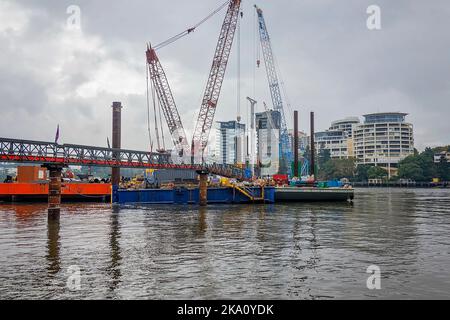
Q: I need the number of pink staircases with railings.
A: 0